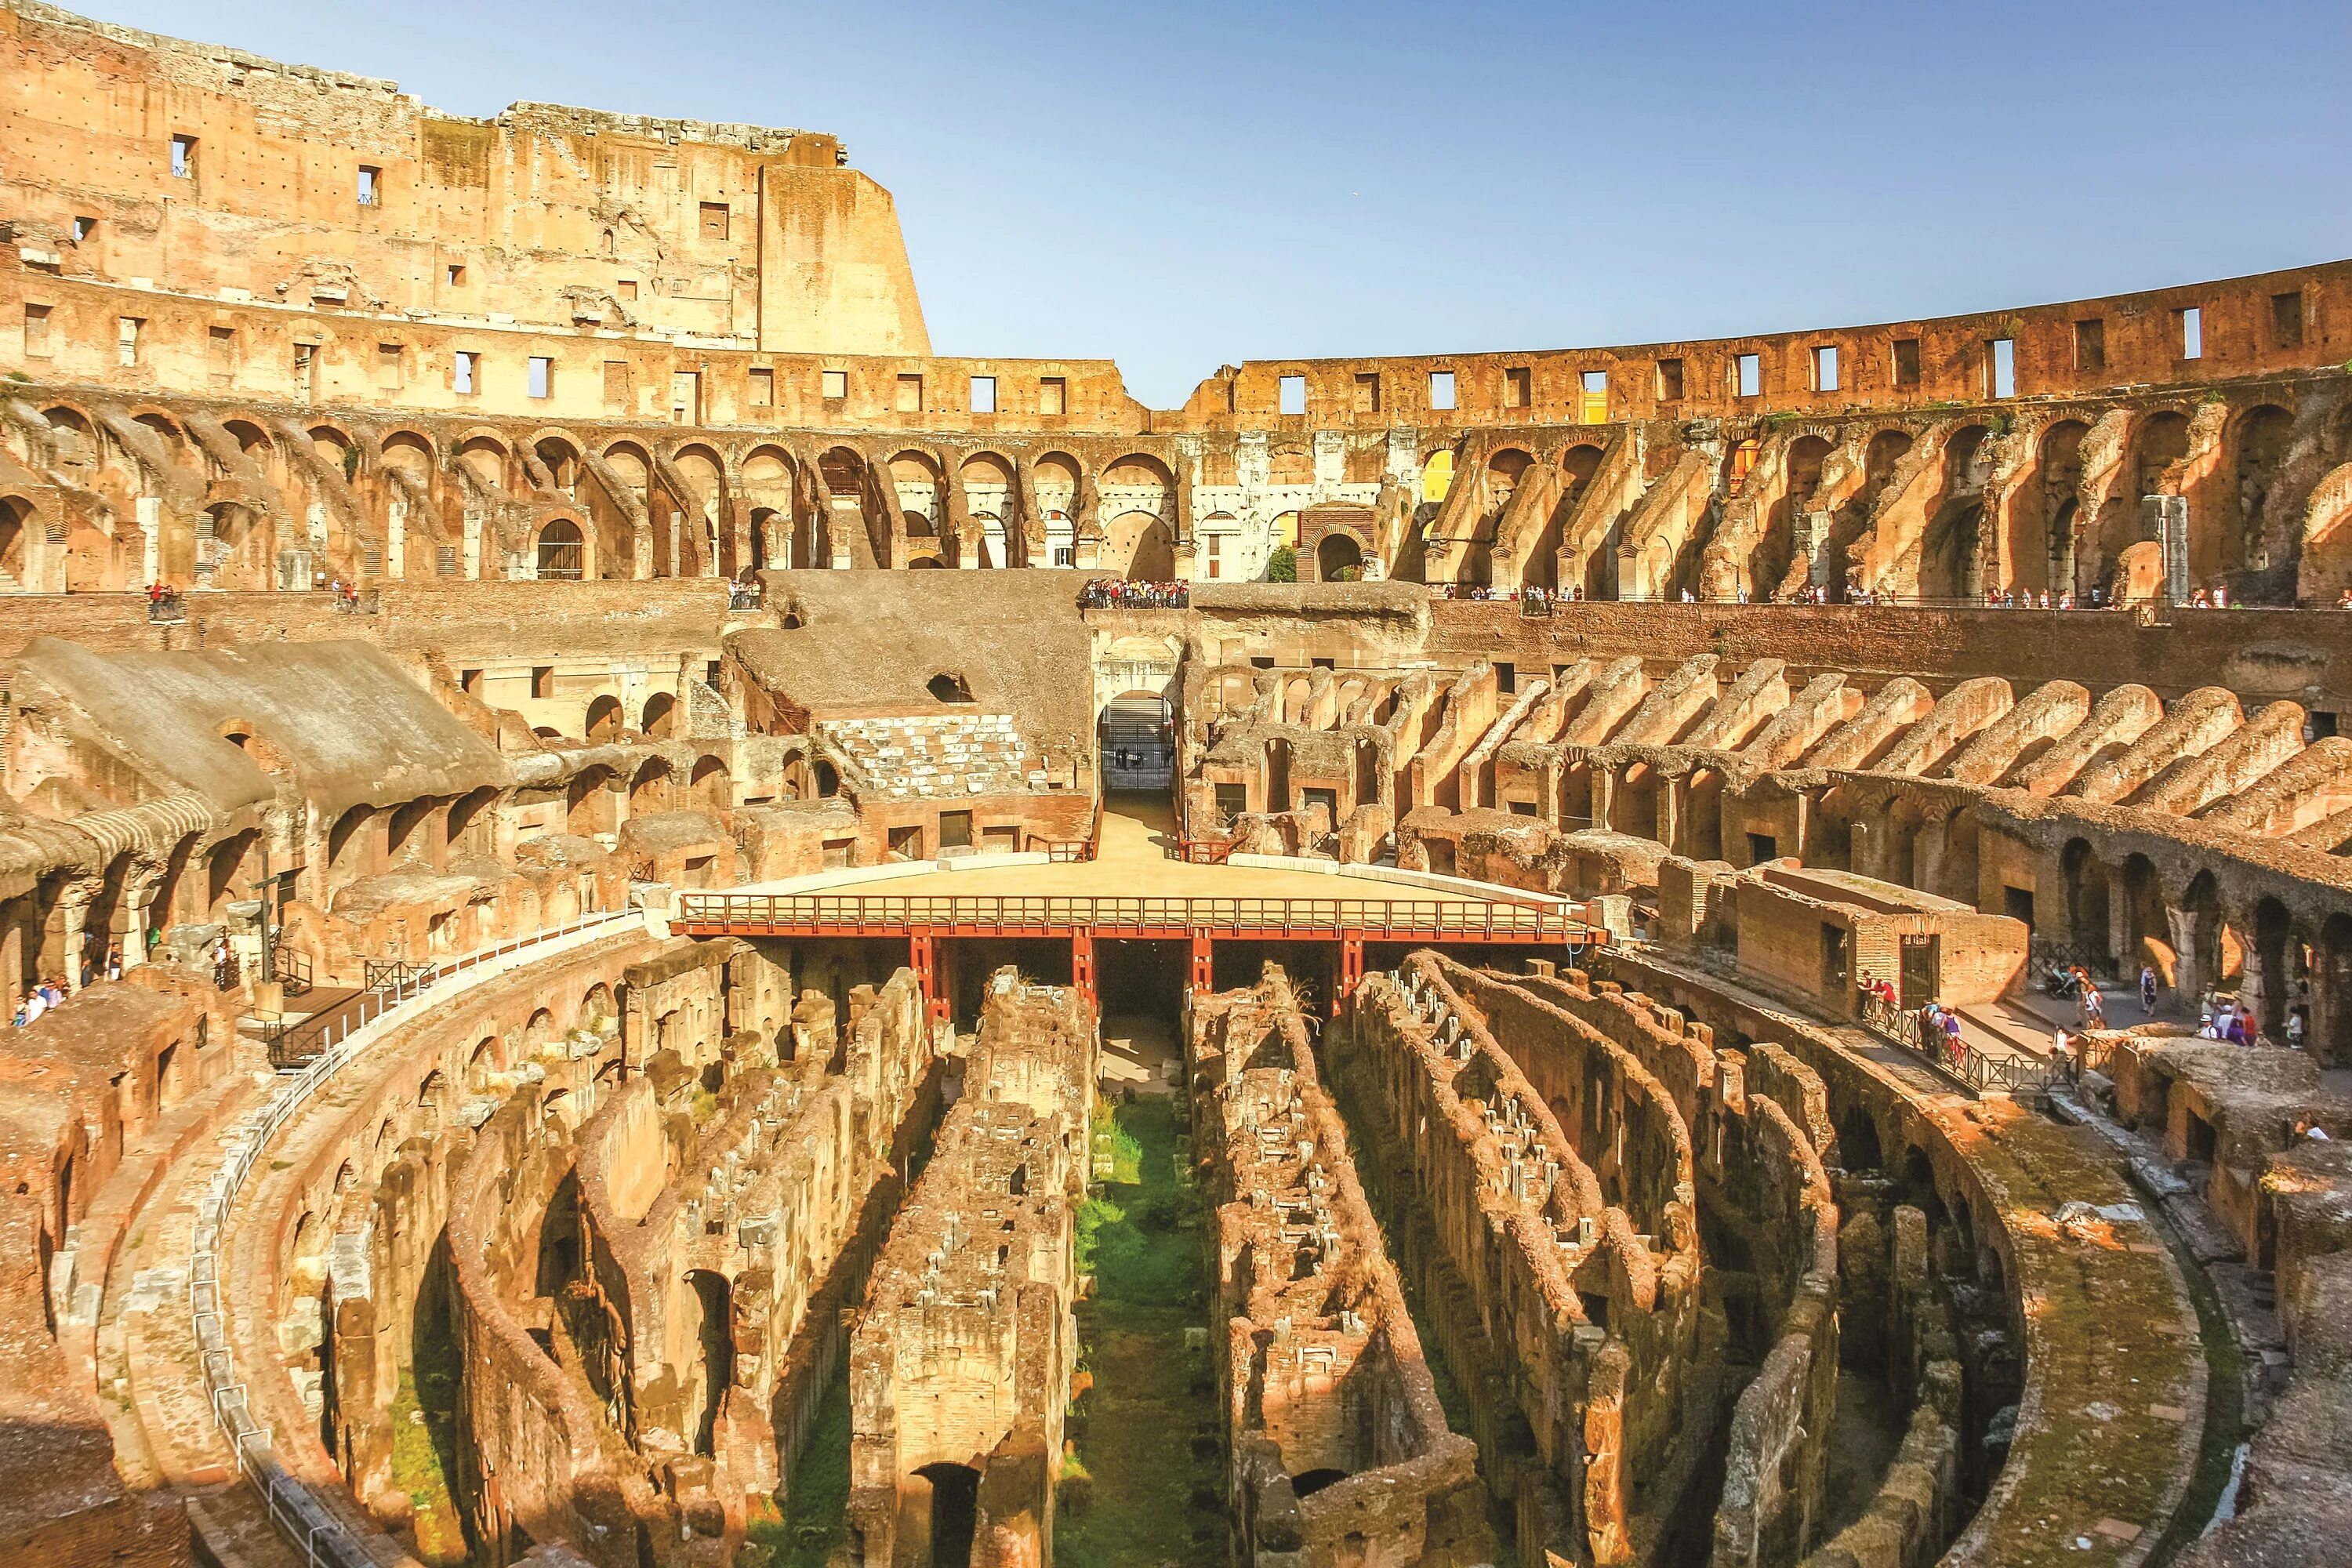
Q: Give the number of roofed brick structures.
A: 1